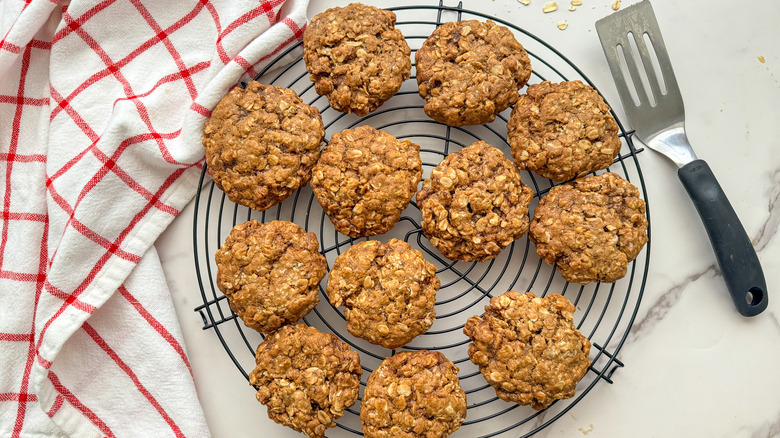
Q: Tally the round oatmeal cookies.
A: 12